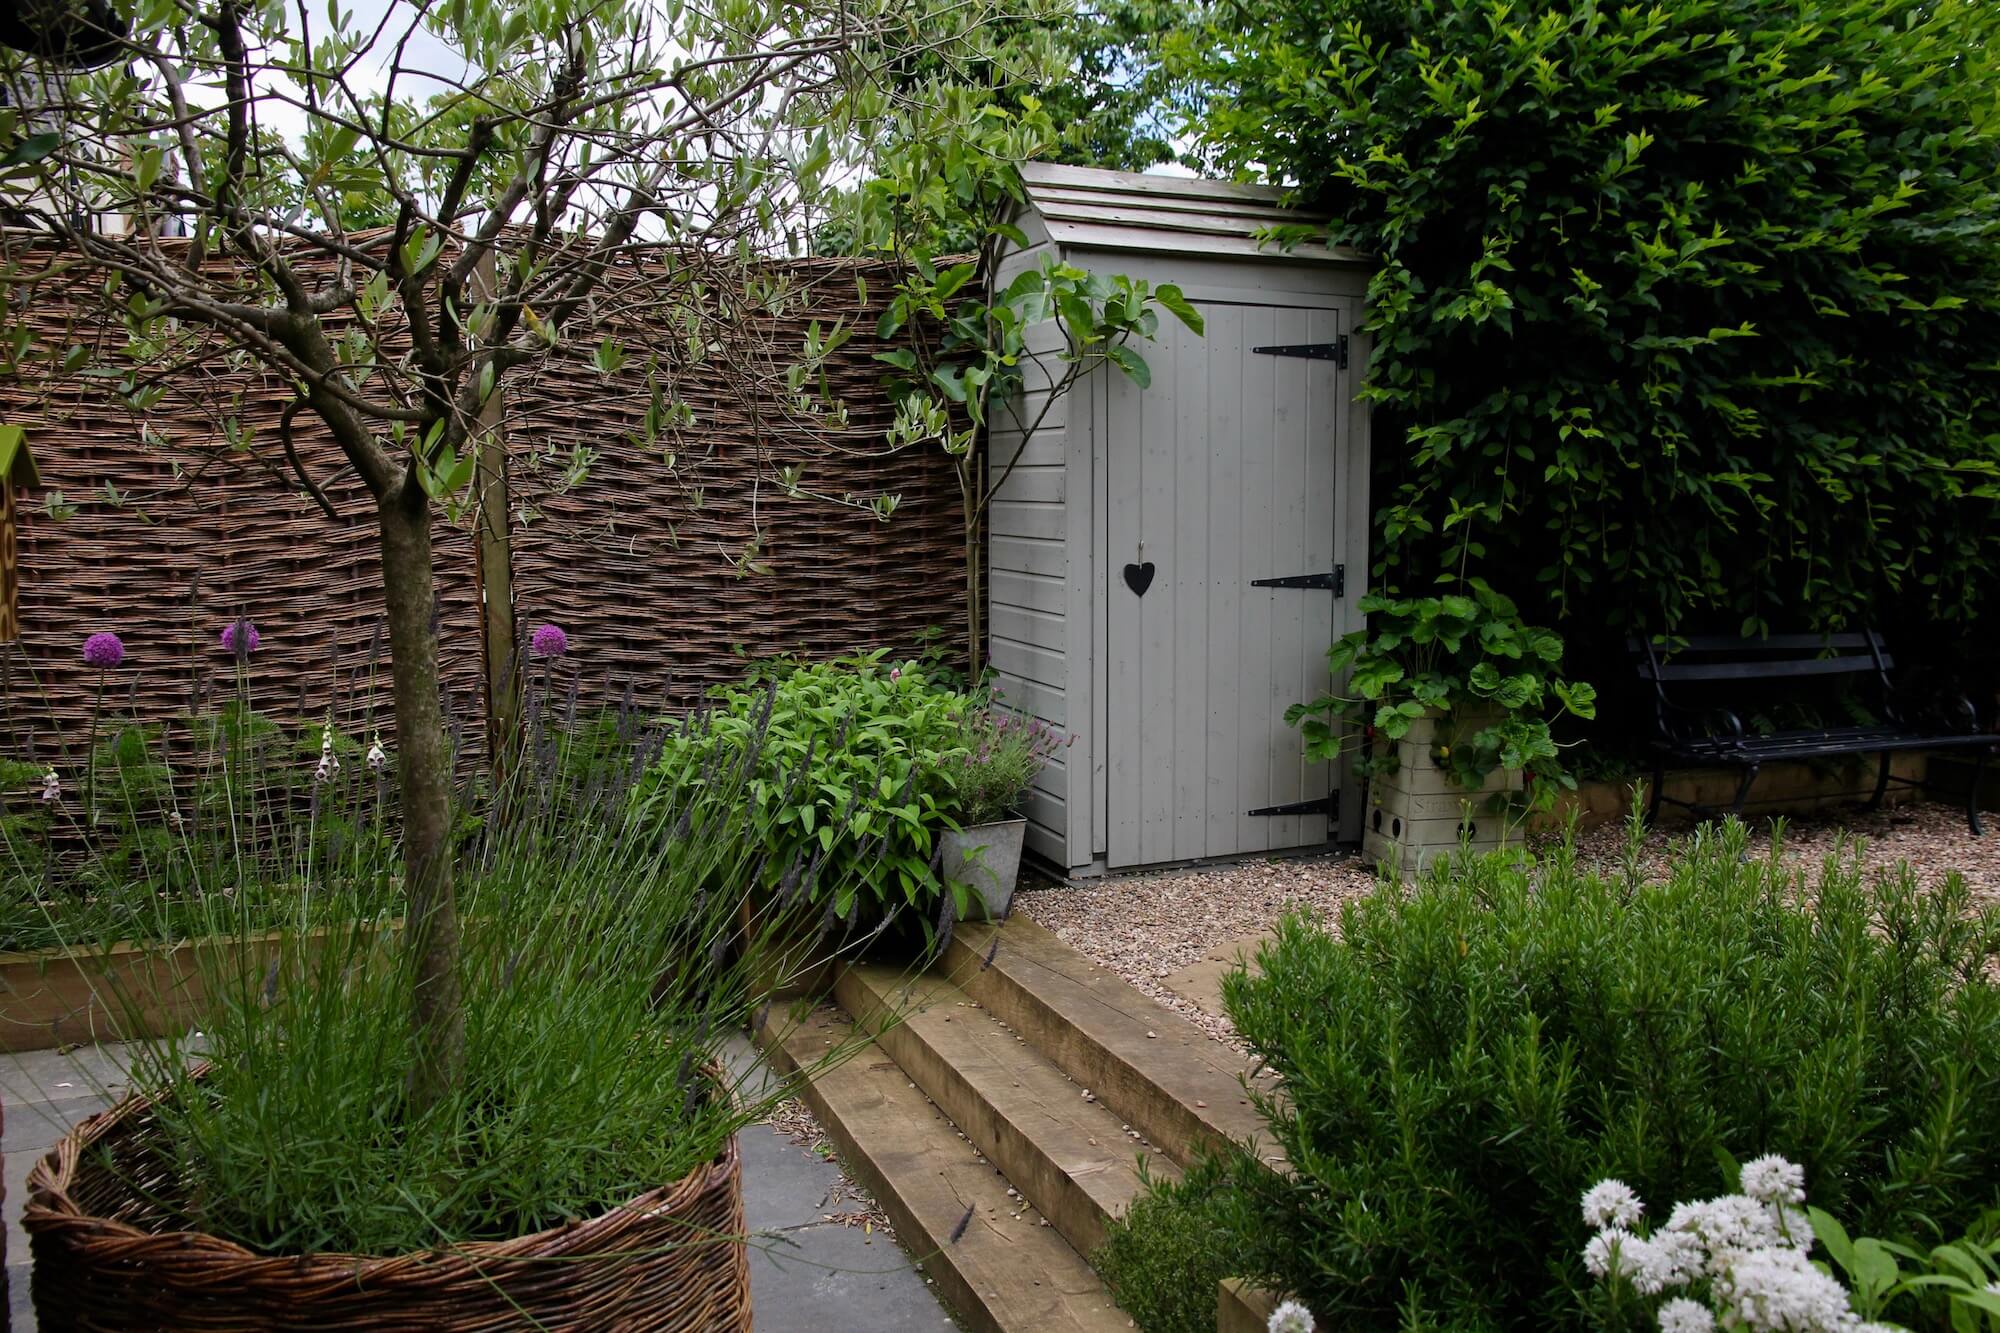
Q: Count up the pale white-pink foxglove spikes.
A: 3